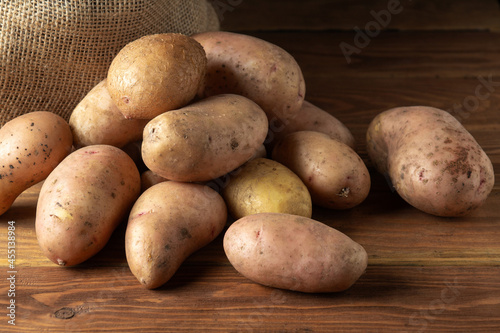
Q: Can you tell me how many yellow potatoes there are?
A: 1